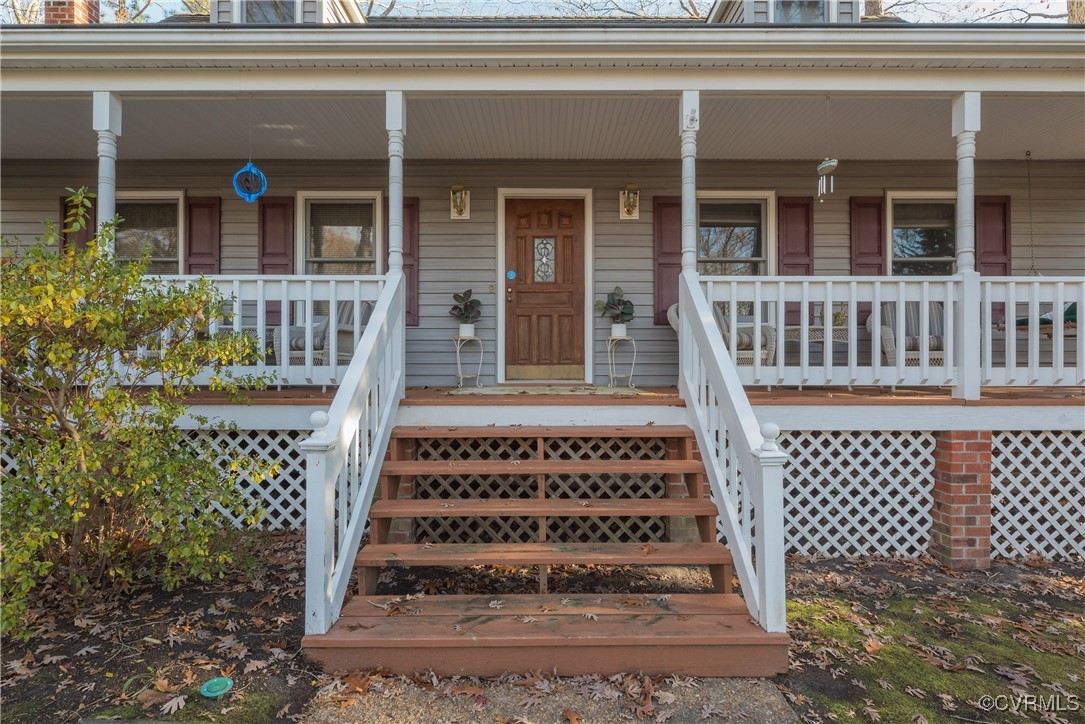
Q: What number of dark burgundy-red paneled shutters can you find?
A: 8